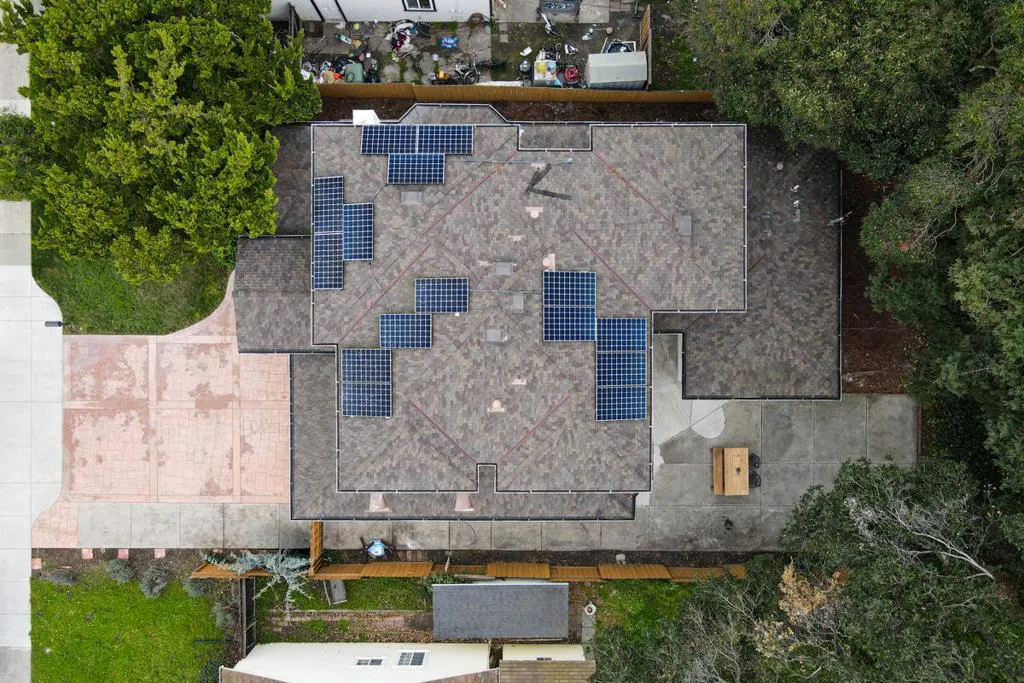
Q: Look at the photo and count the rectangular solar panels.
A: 15